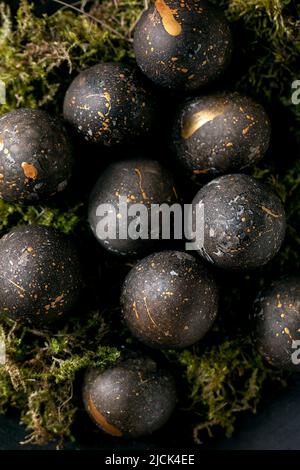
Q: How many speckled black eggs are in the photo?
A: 10